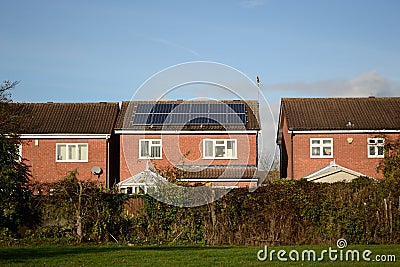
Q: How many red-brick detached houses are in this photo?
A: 3